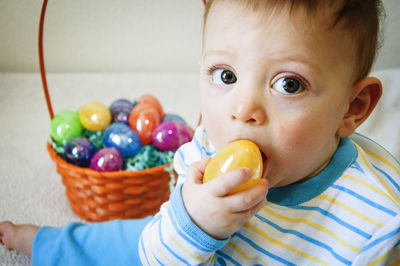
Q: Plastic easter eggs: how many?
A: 11